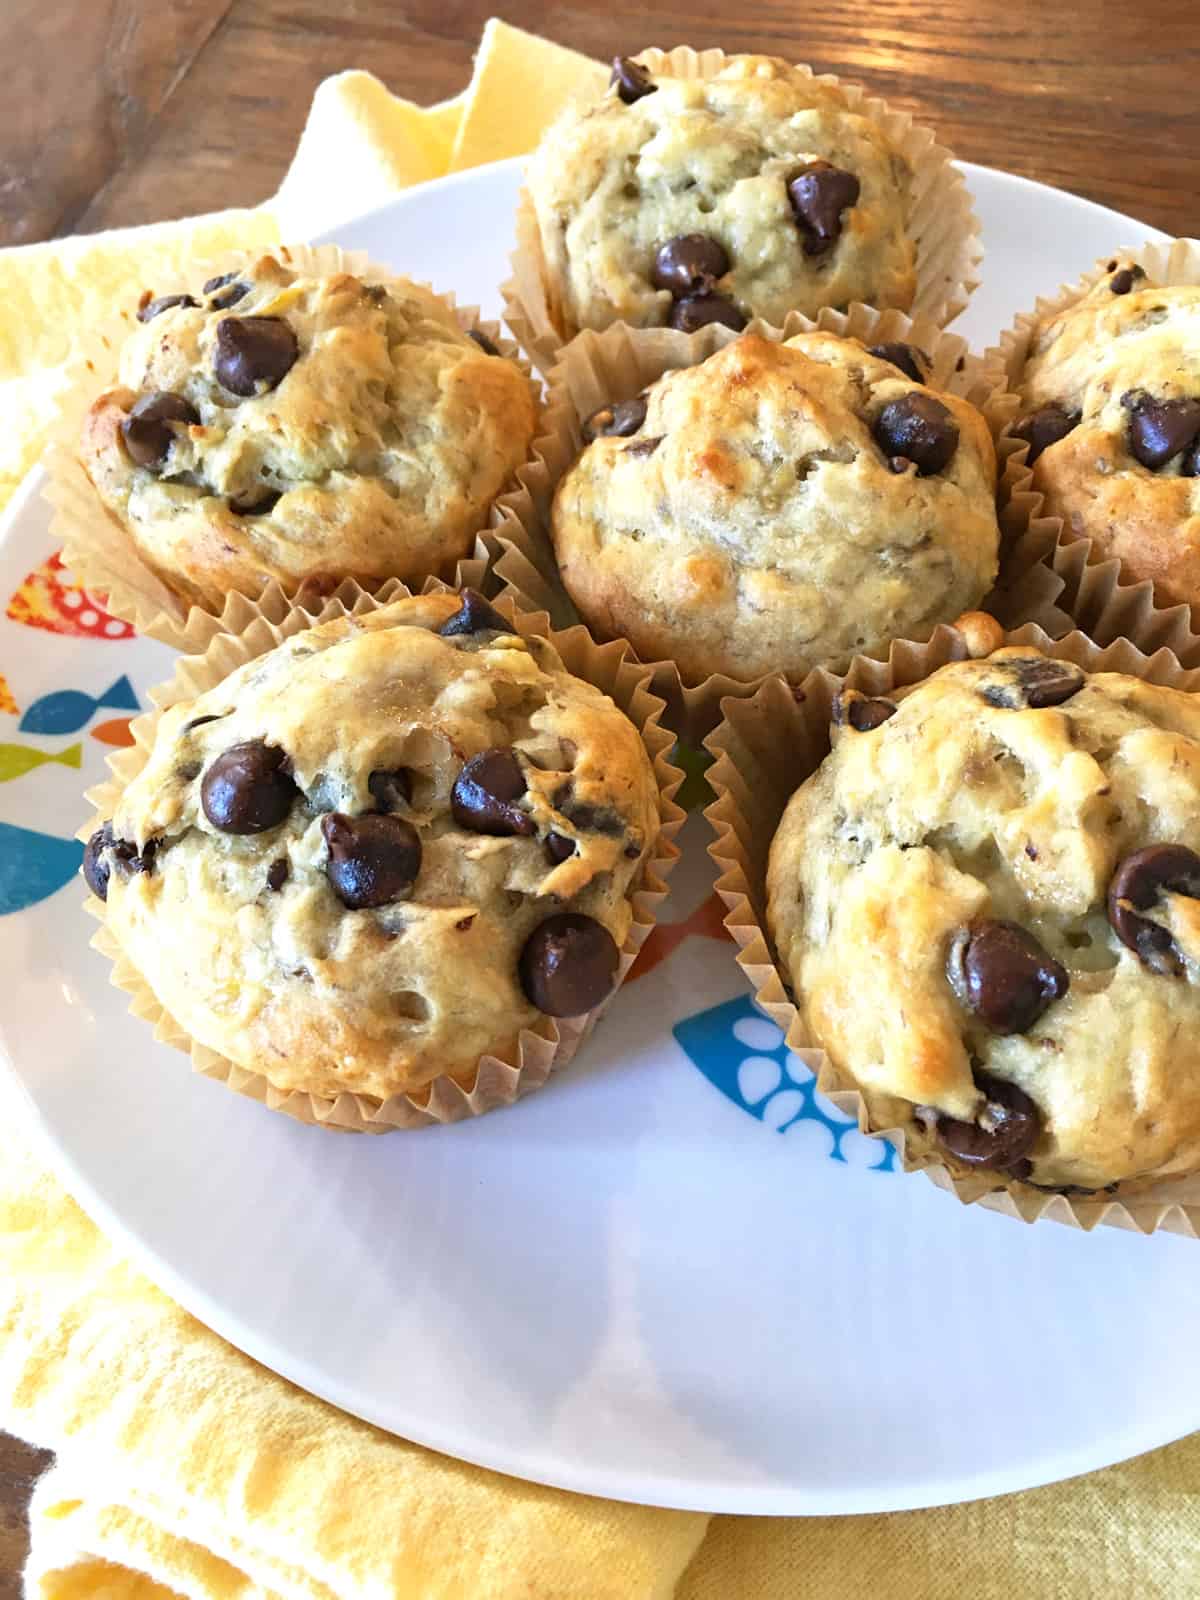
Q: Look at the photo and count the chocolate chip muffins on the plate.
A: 6